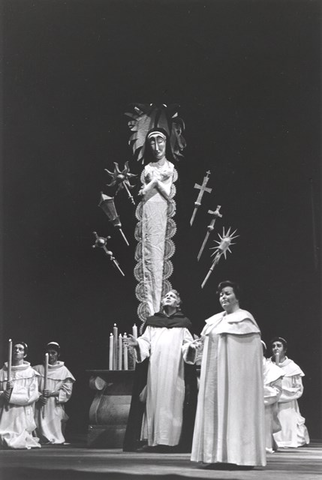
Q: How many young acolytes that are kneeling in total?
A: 4